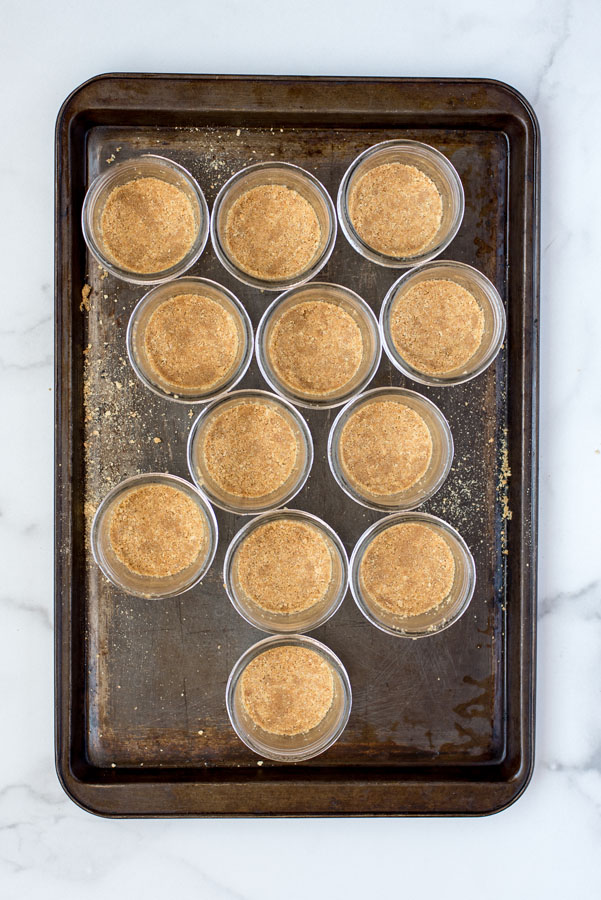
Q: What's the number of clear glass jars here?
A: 12